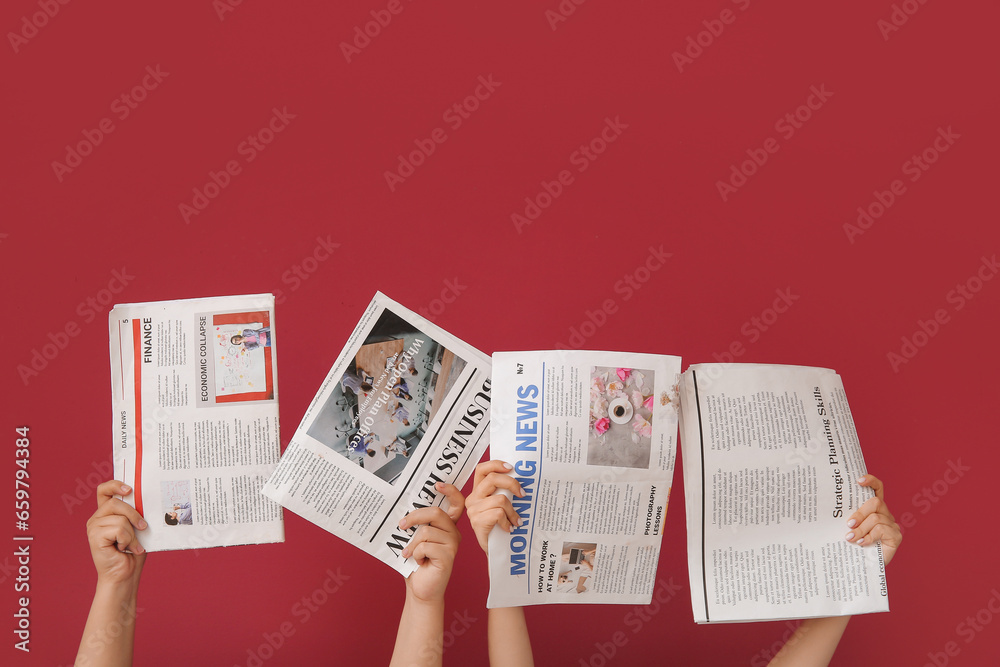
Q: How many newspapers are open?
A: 0